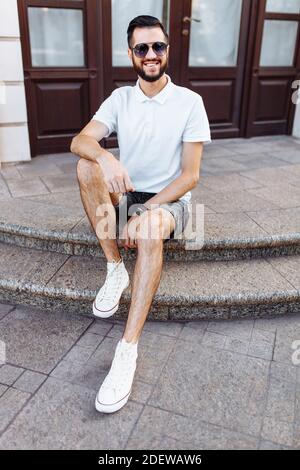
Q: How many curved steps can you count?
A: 2